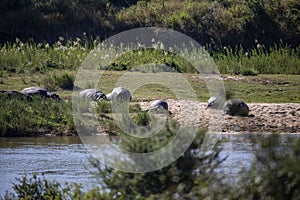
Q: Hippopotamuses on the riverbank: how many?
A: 7